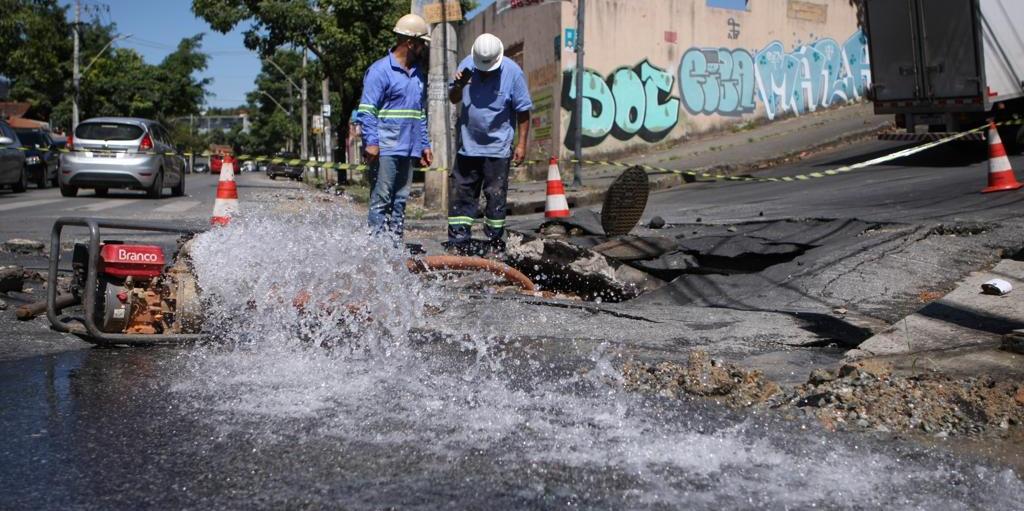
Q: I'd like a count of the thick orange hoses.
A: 1